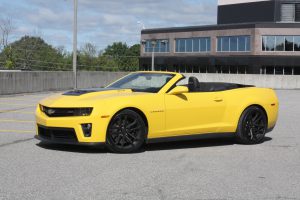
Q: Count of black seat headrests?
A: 2